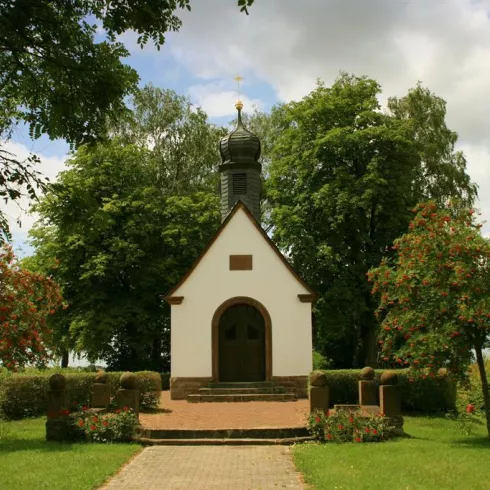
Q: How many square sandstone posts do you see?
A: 6